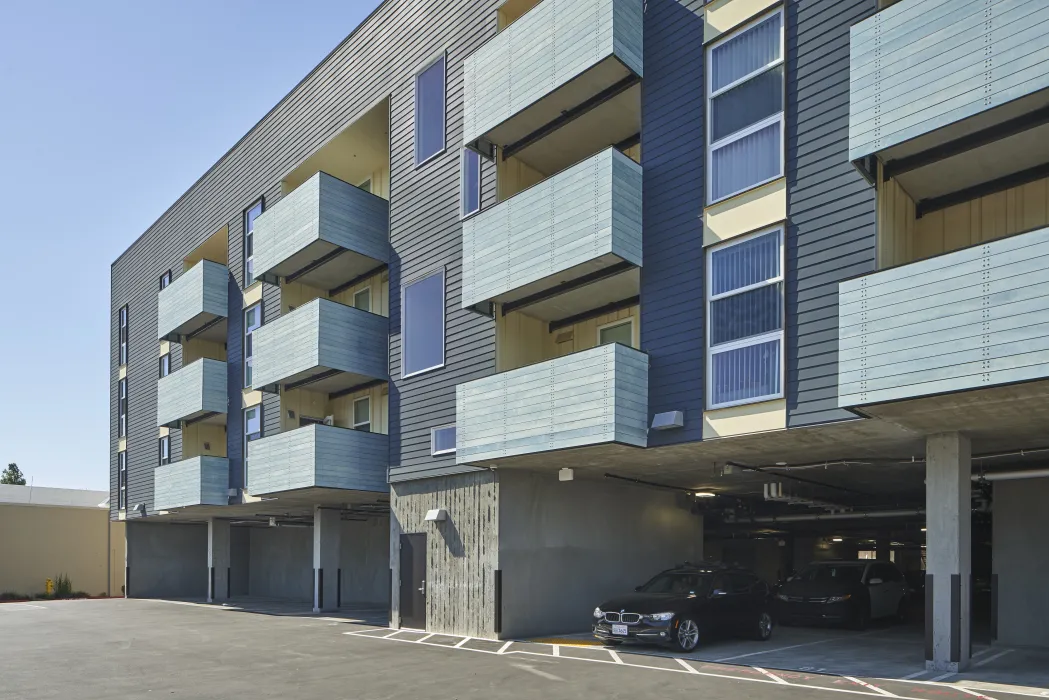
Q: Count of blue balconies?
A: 11